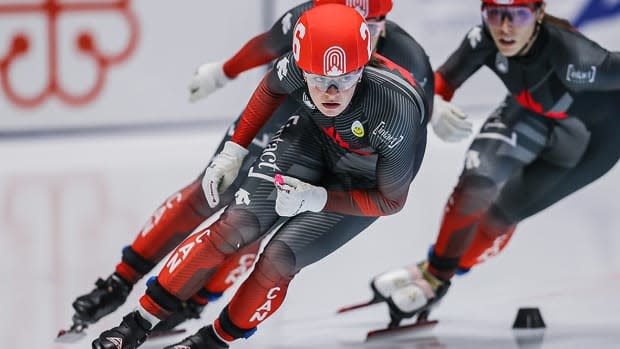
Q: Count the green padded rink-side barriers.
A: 0